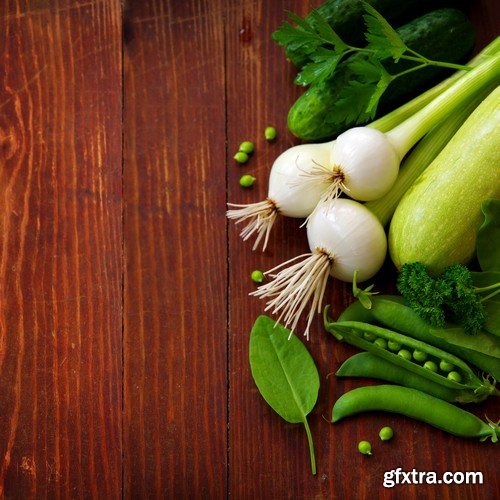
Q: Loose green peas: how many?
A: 7